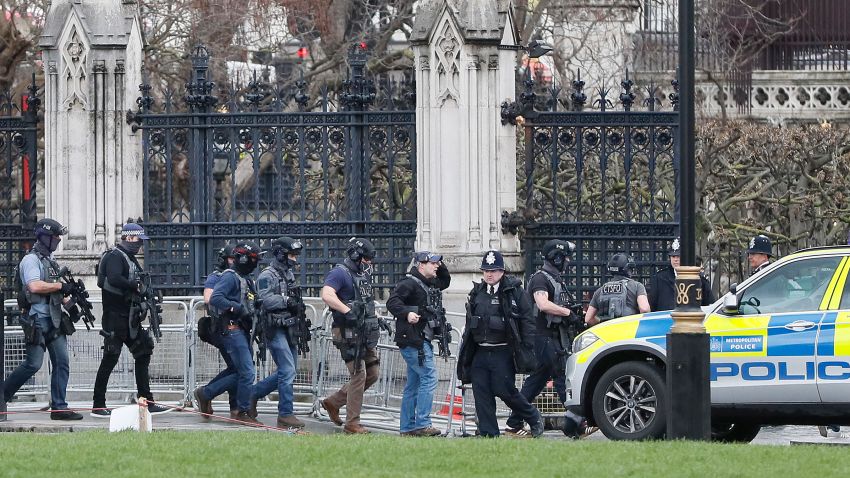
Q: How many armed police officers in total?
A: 9